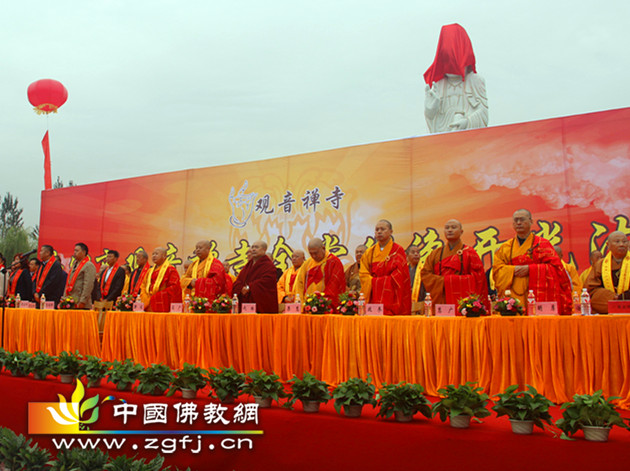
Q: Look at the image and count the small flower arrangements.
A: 9